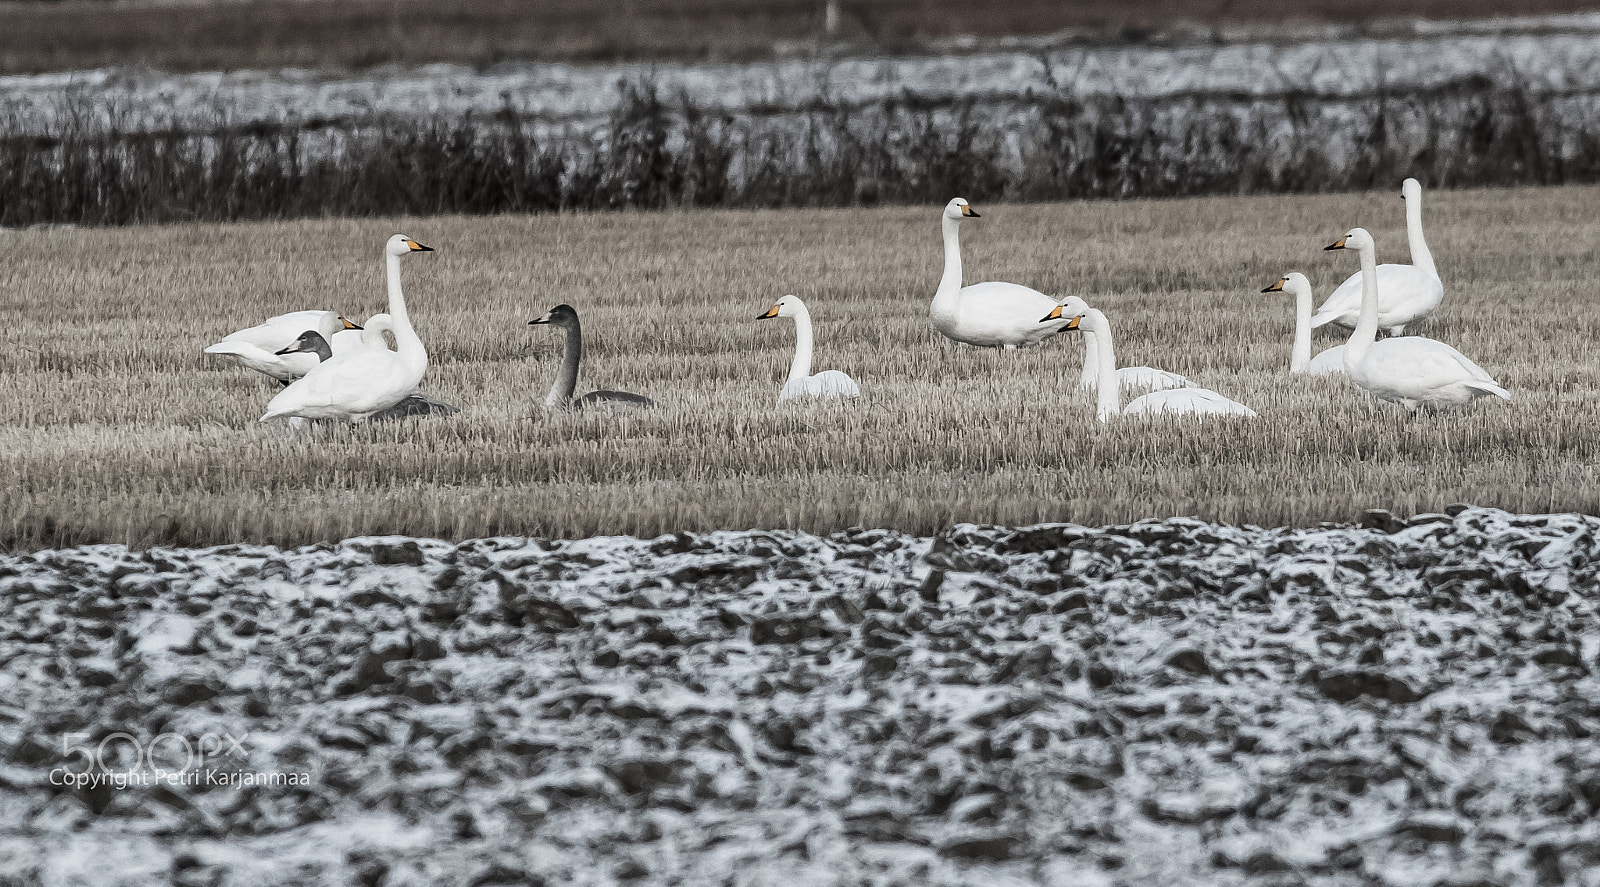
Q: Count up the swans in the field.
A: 12